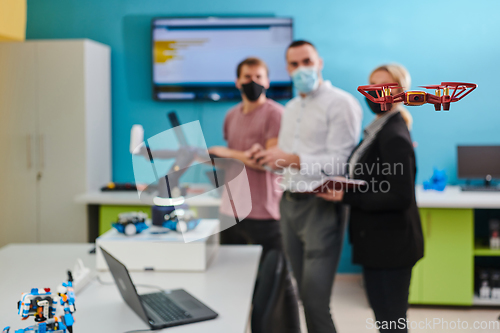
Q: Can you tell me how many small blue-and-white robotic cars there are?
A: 2